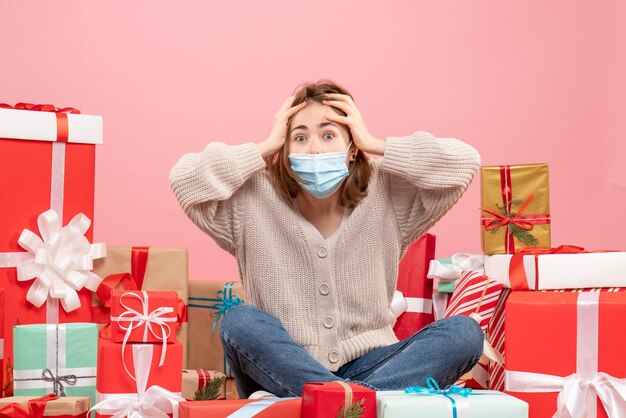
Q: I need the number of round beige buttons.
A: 4